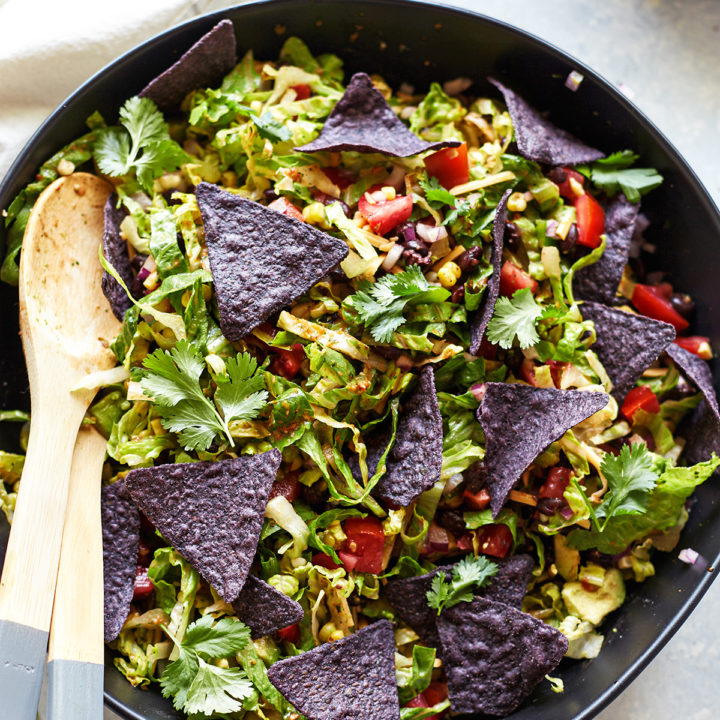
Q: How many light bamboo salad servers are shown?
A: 2